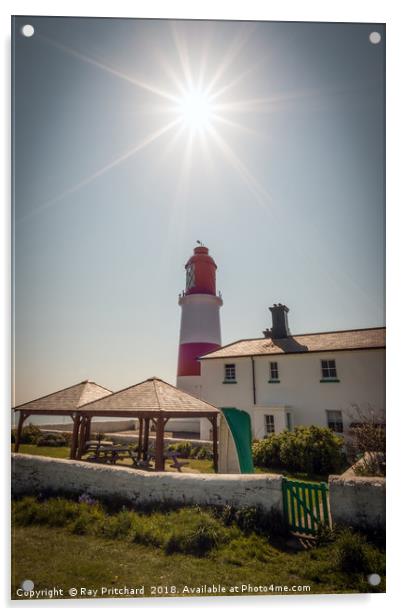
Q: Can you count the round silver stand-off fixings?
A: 4